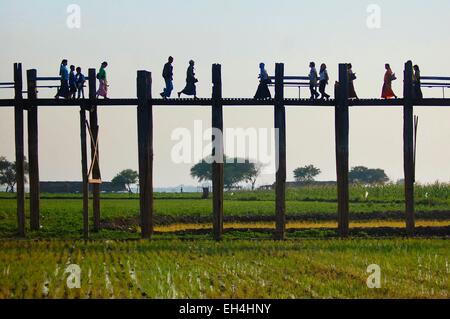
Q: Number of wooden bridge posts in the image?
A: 9